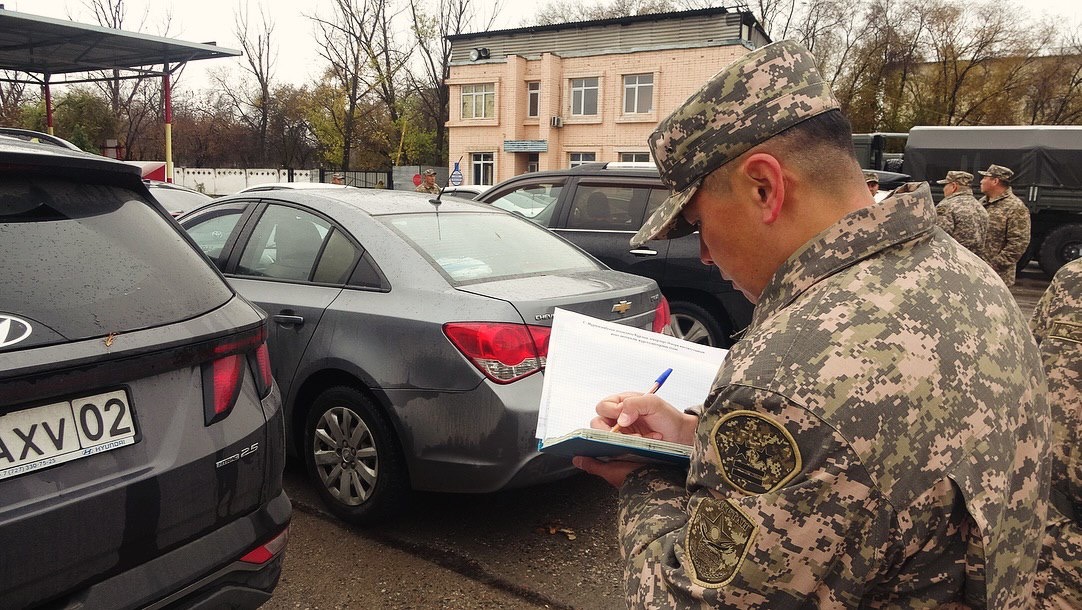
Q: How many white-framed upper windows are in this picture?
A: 4